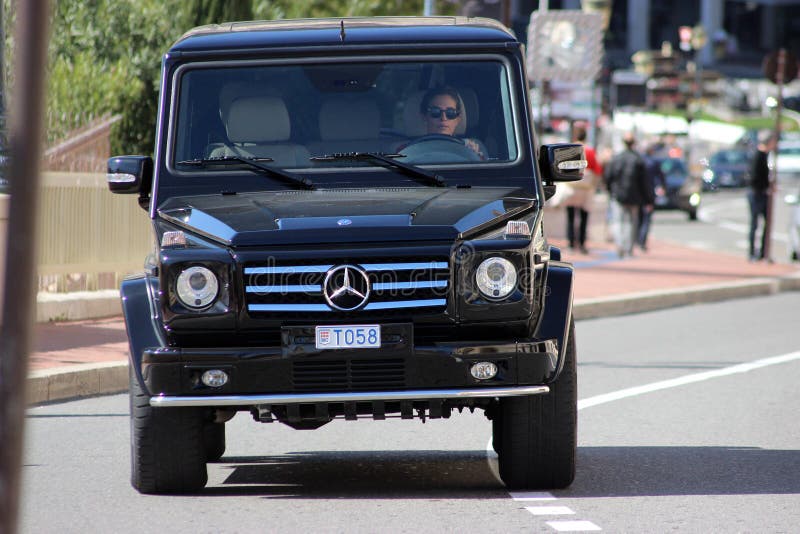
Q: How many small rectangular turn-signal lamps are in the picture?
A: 2